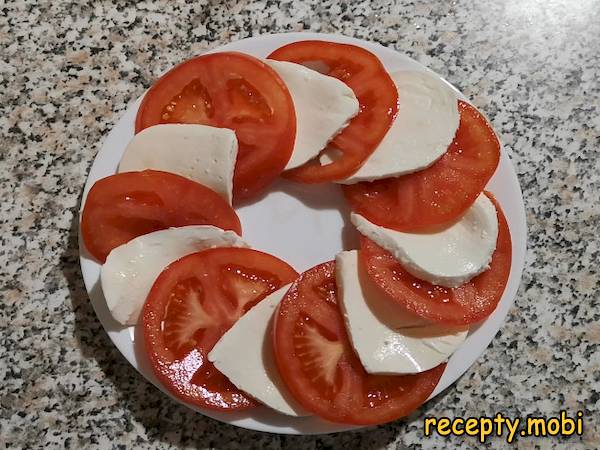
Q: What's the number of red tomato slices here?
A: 7